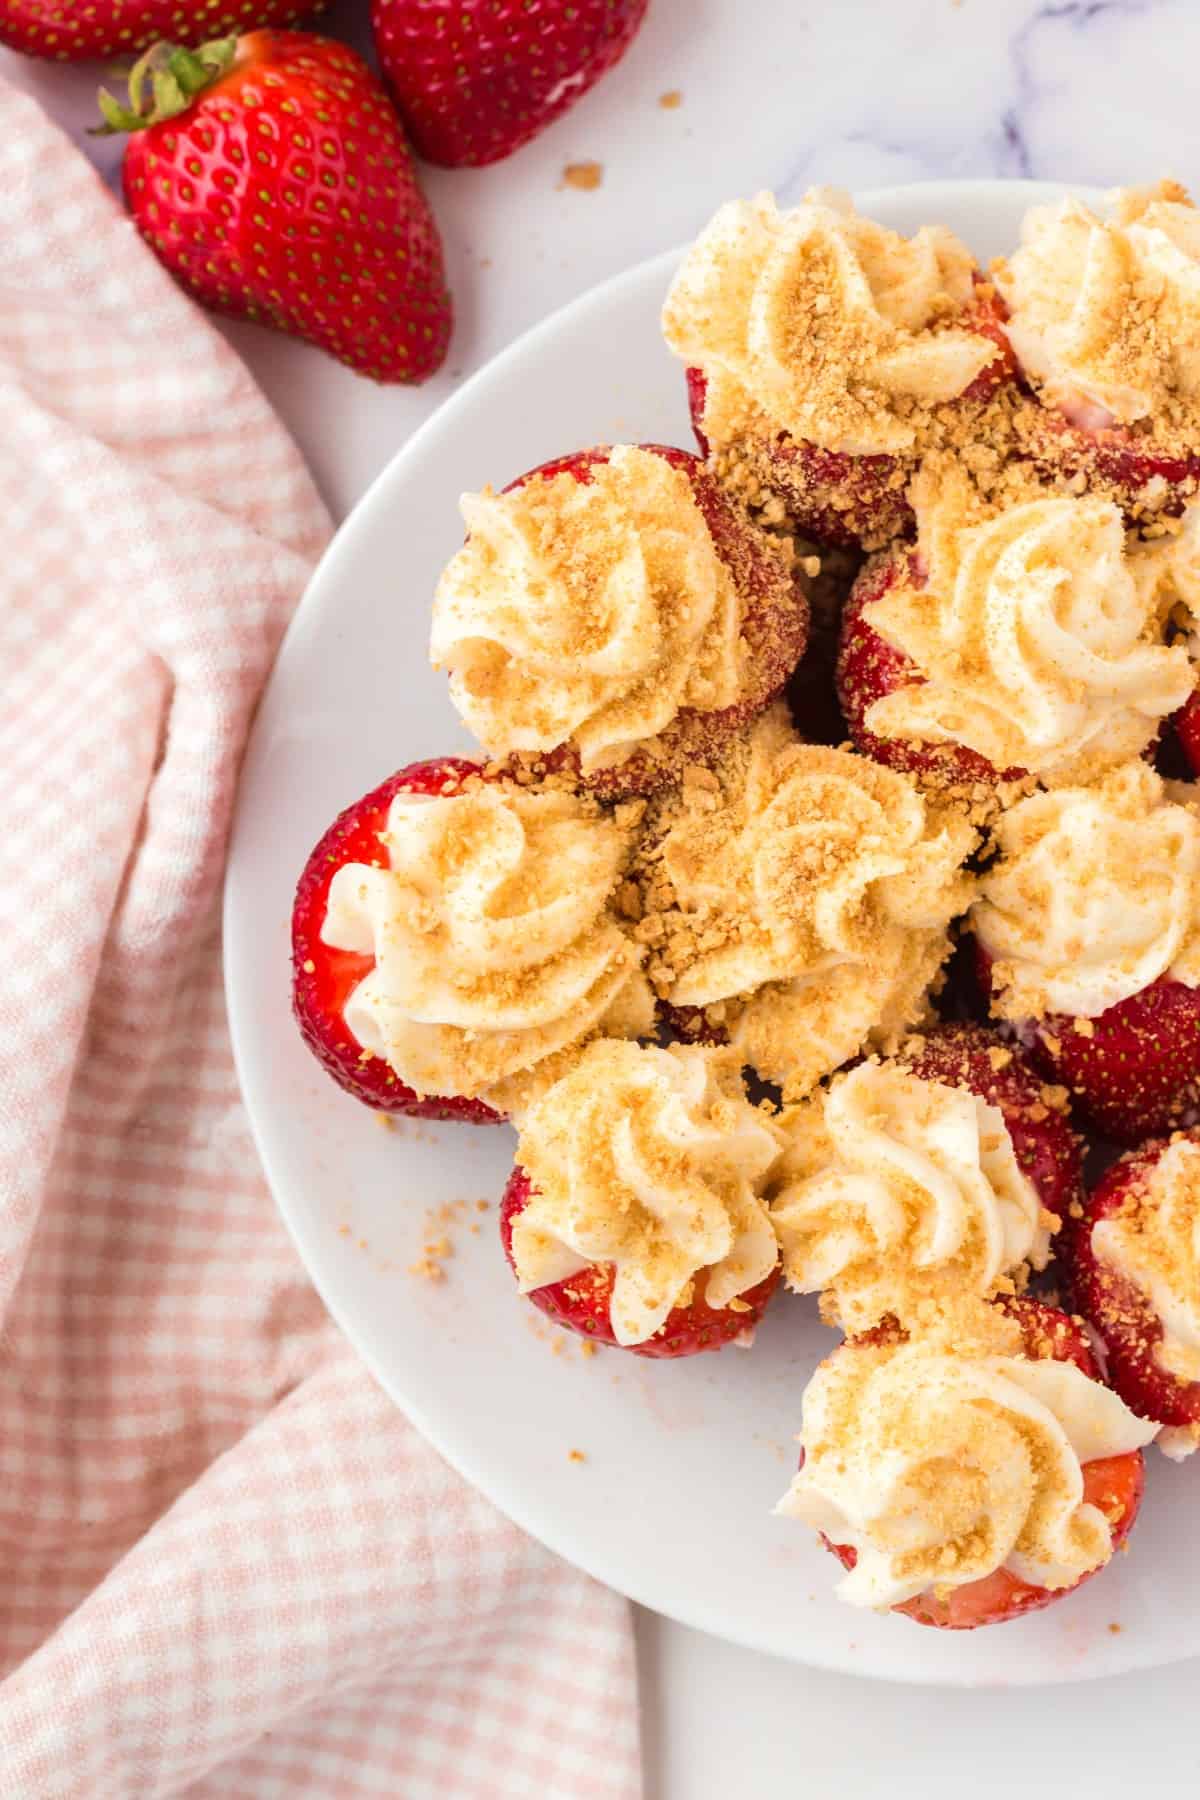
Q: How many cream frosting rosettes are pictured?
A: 12